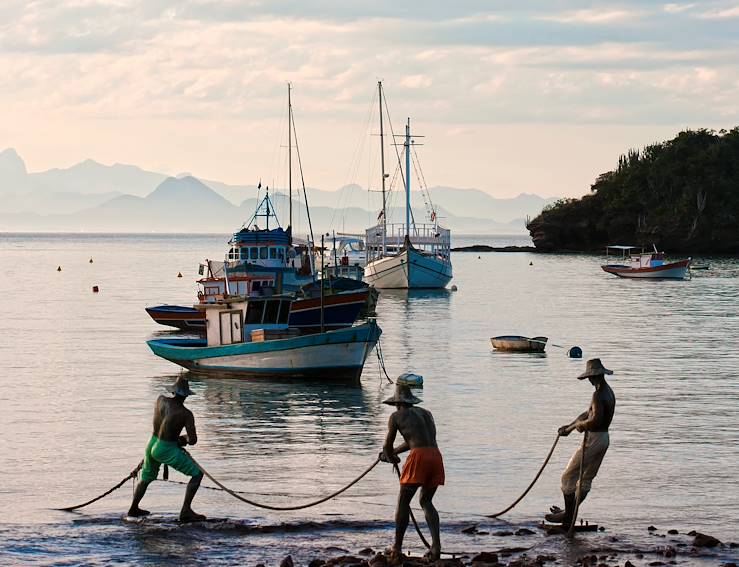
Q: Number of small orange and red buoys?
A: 4